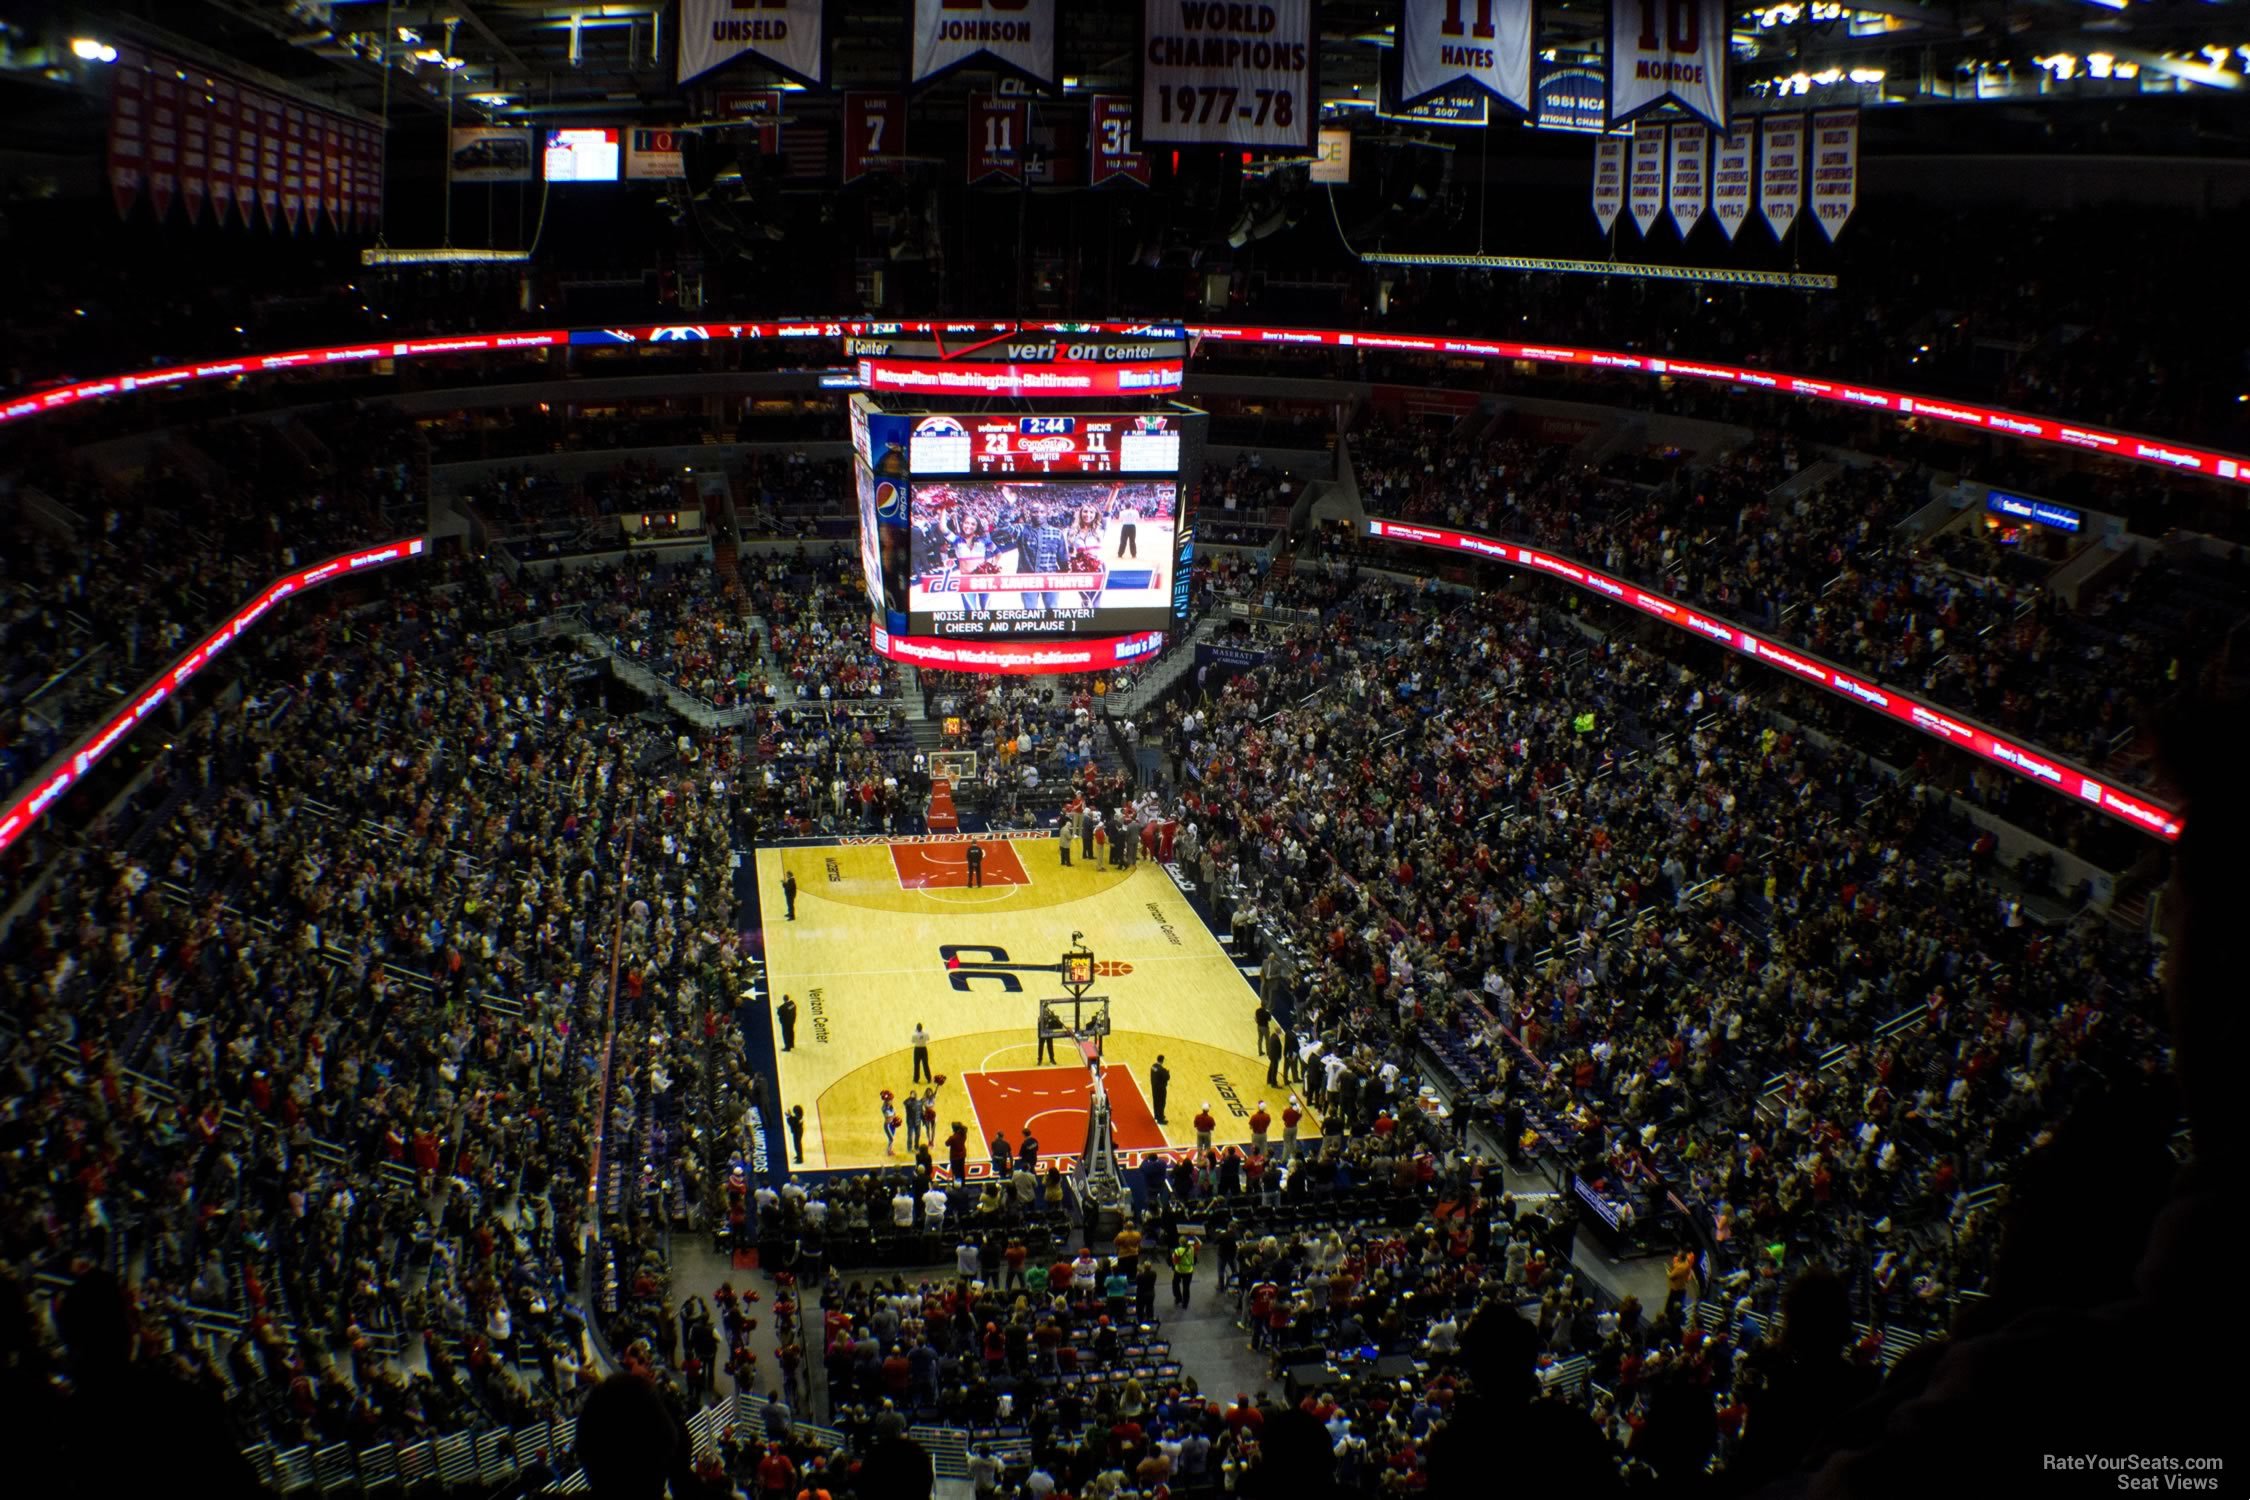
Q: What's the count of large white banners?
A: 5